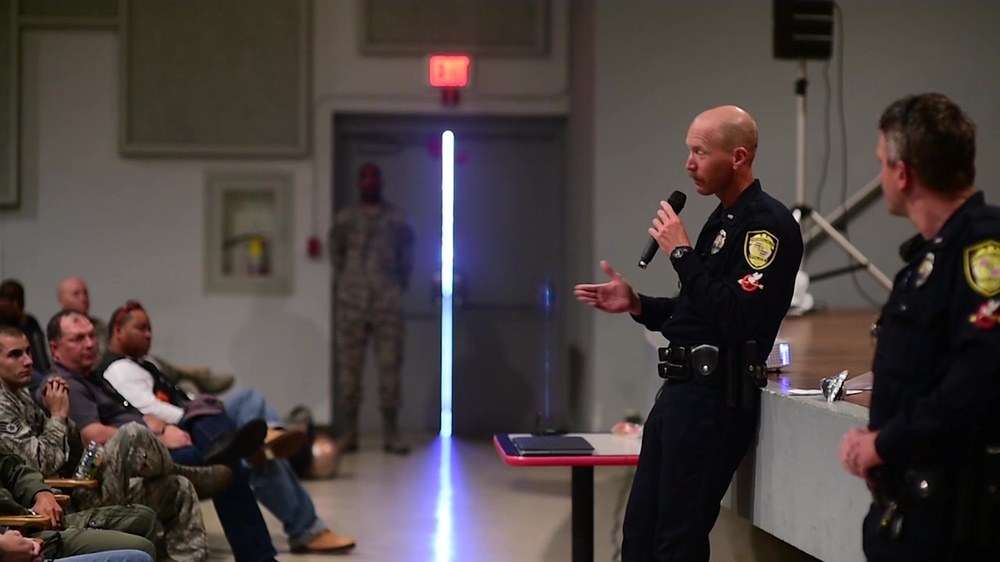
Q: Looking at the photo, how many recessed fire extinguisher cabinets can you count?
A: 1